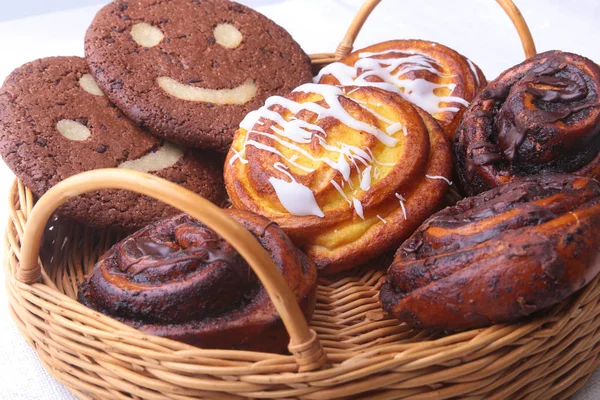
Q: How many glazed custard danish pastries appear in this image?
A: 2